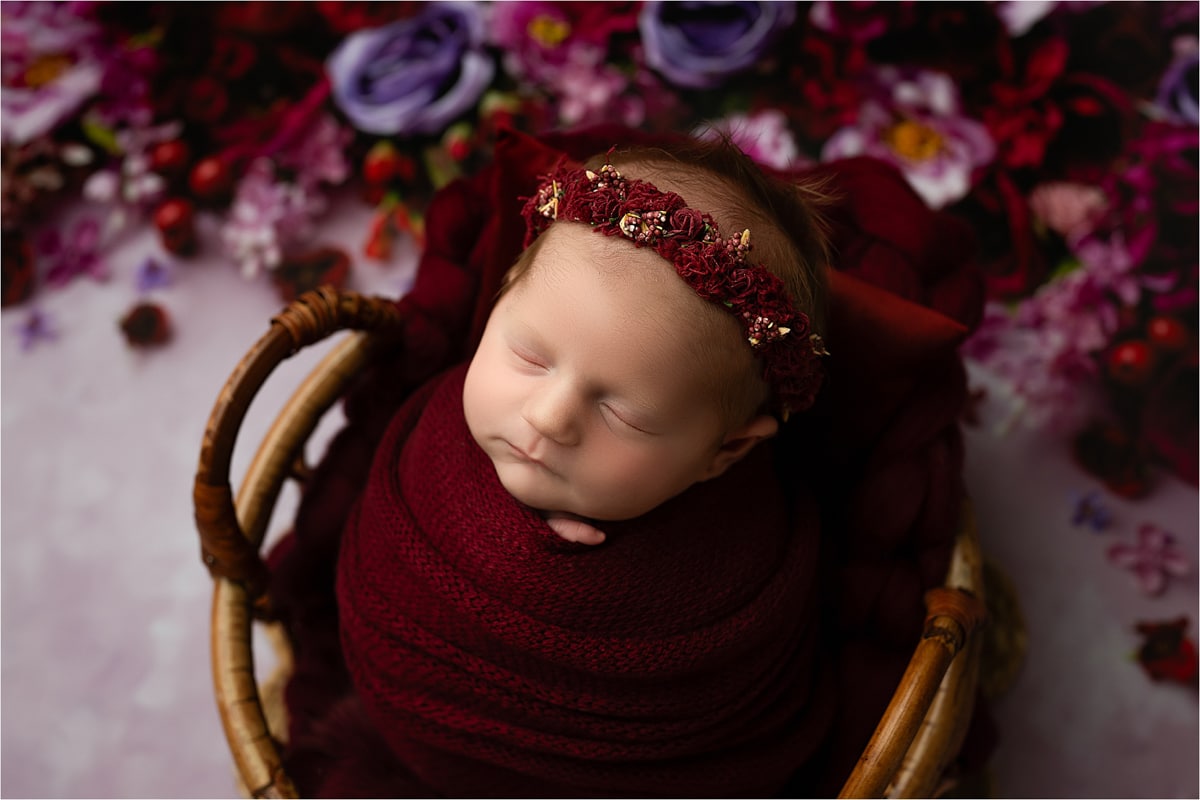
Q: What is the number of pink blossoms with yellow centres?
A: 3